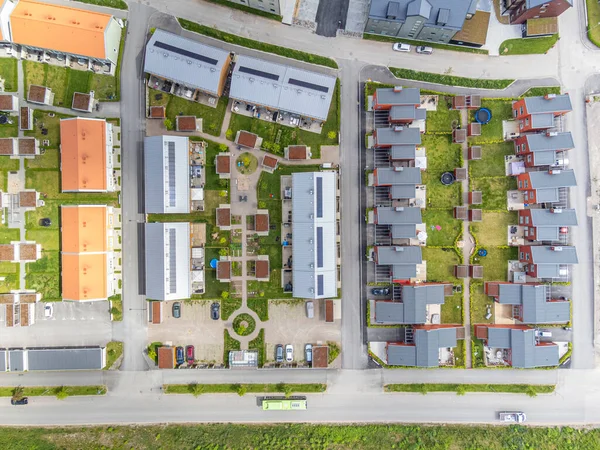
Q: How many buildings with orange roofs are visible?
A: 3